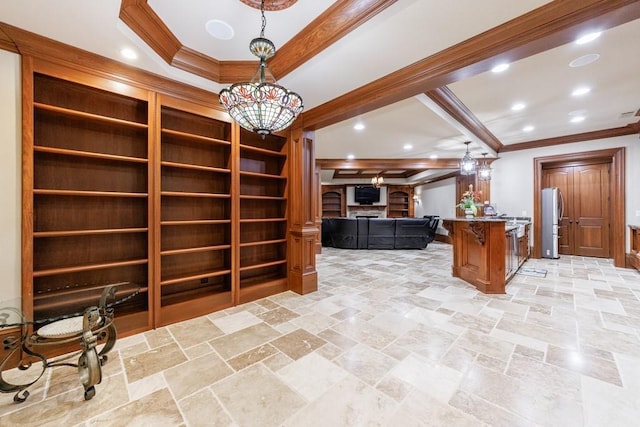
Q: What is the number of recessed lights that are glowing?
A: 11